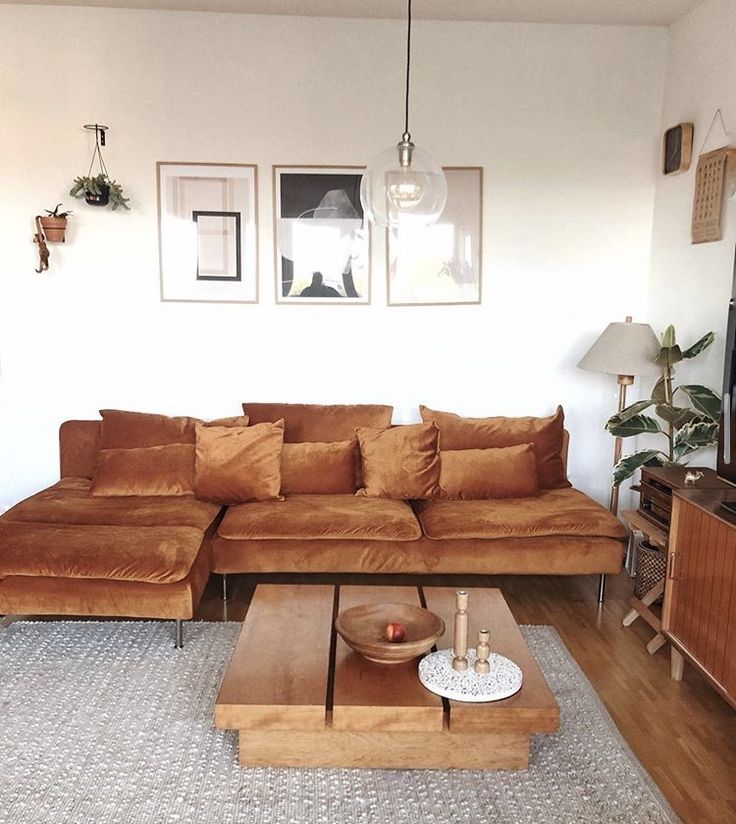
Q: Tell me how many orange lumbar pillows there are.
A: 3